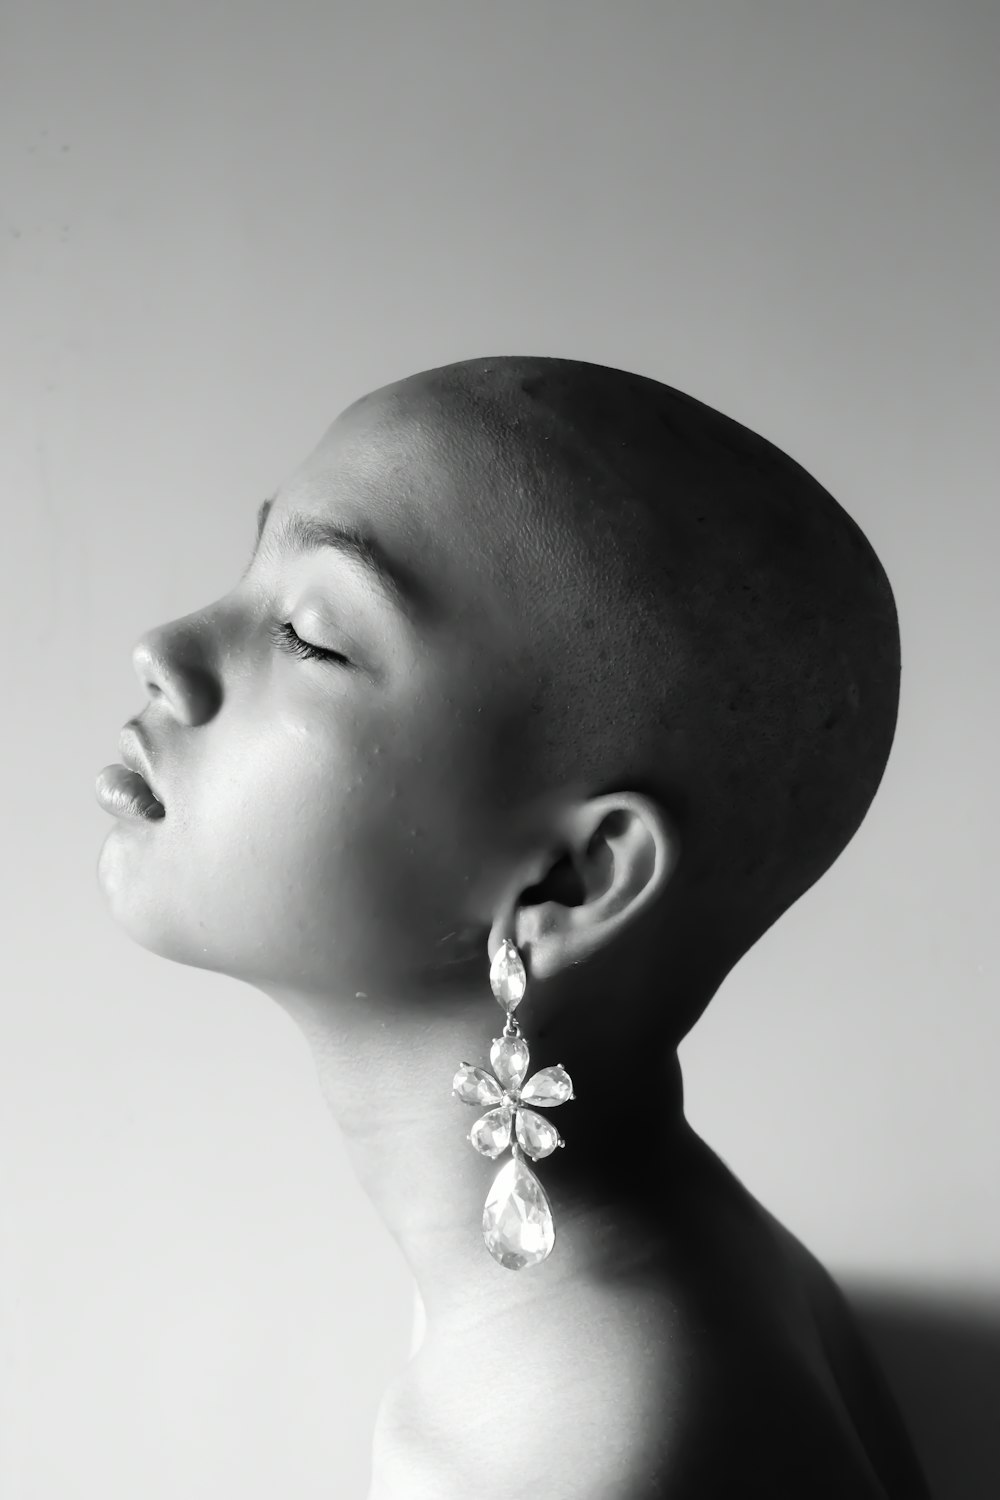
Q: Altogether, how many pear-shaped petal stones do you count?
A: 5